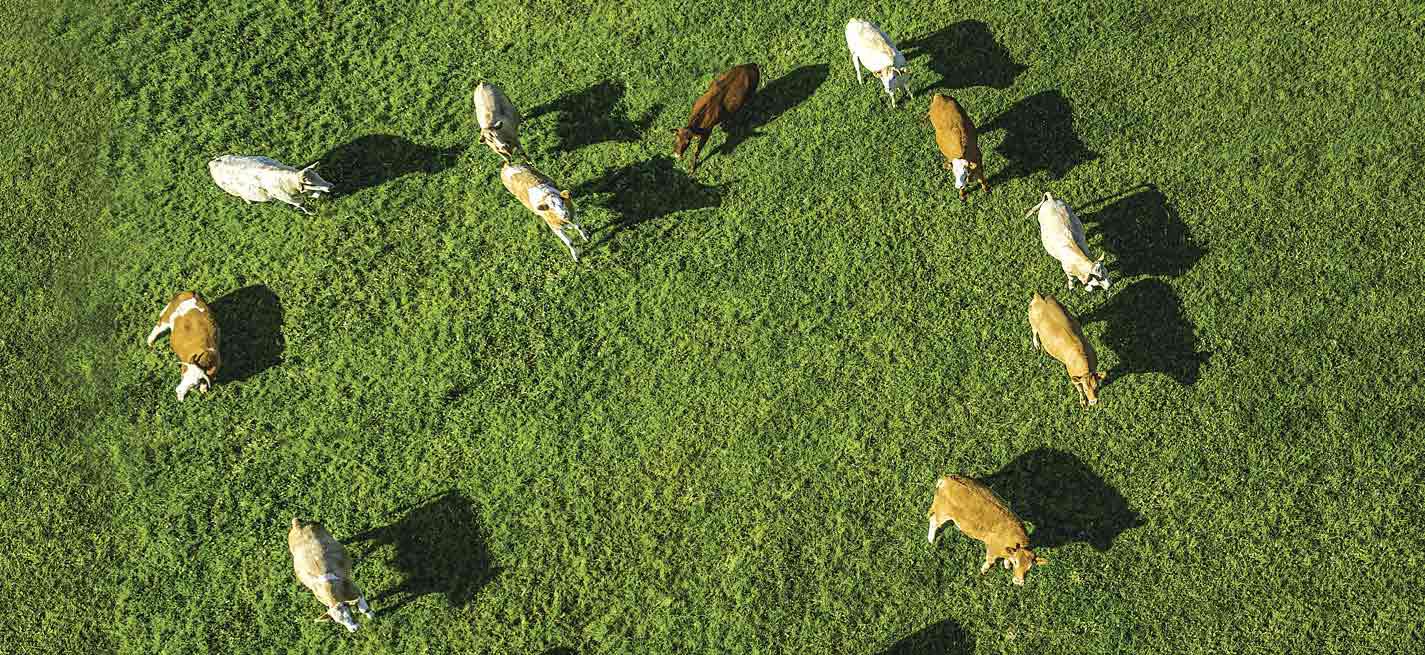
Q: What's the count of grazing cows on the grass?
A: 11